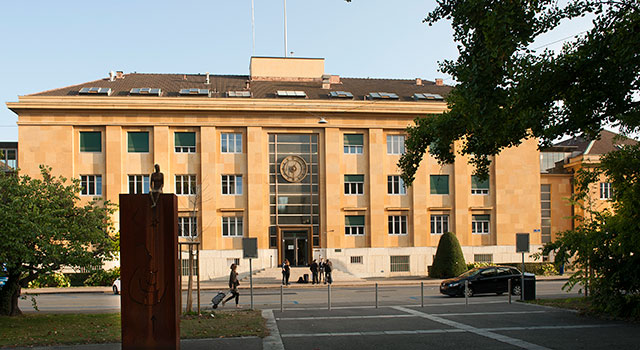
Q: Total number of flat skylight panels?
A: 8